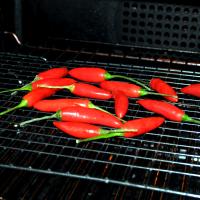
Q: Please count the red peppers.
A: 14